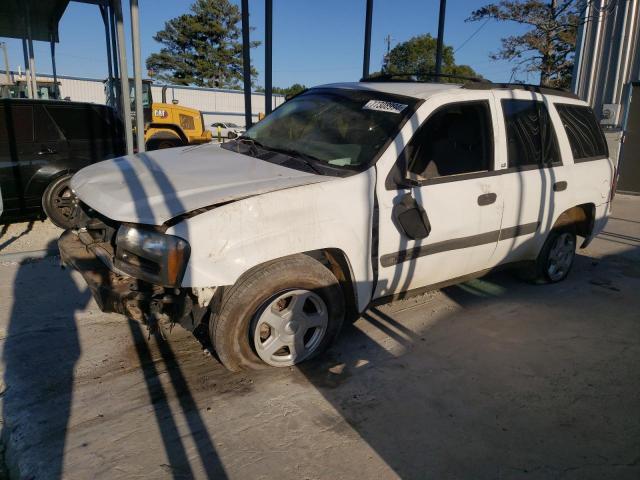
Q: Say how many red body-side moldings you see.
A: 0